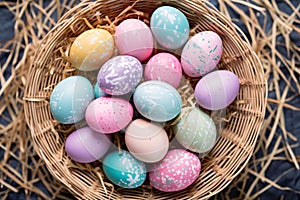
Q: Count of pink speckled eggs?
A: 4